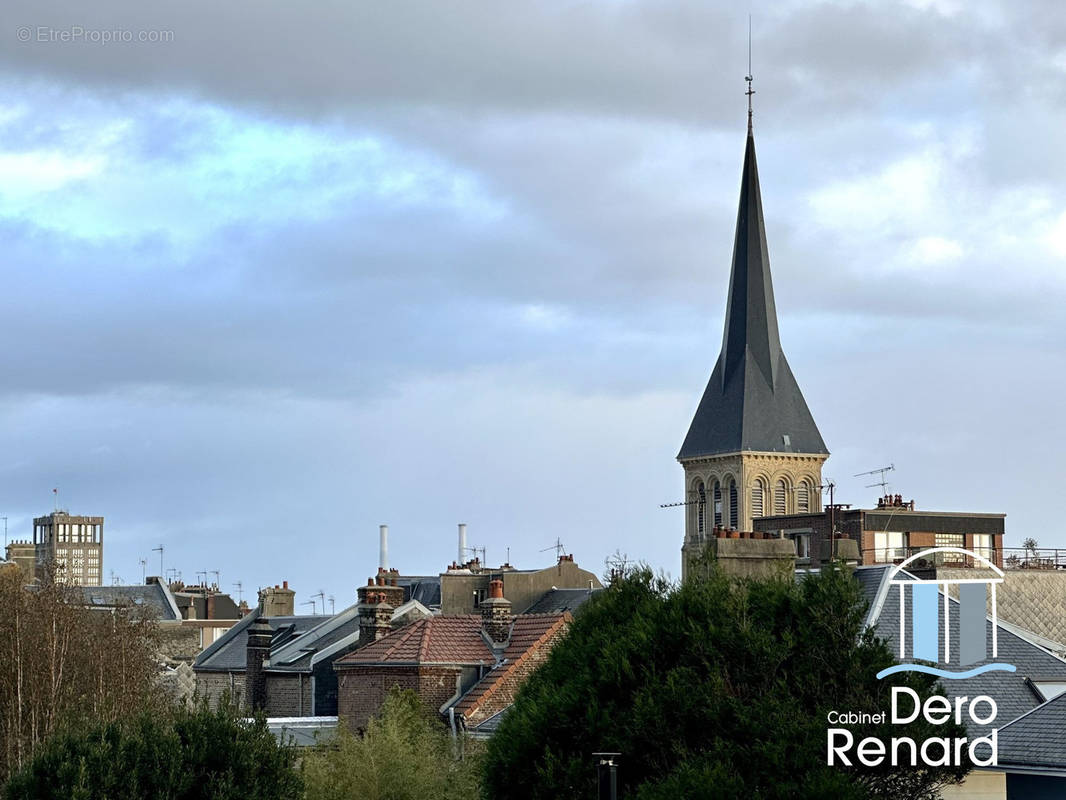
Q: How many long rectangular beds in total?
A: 0